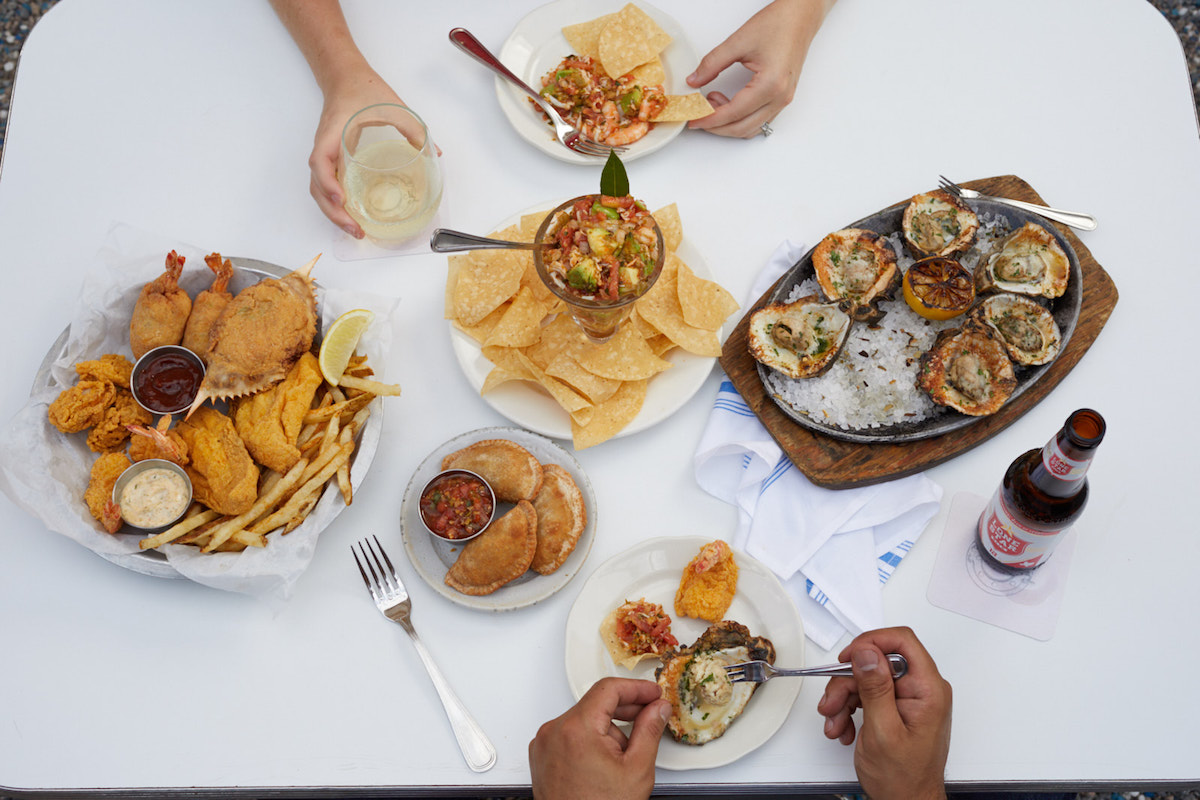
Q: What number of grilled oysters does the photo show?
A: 7